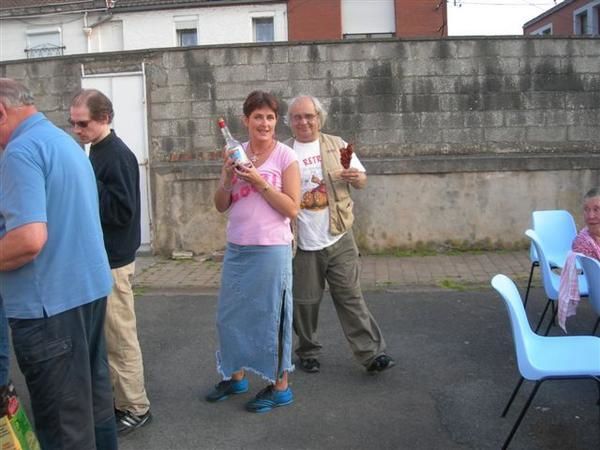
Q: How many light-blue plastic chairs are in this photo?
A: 4